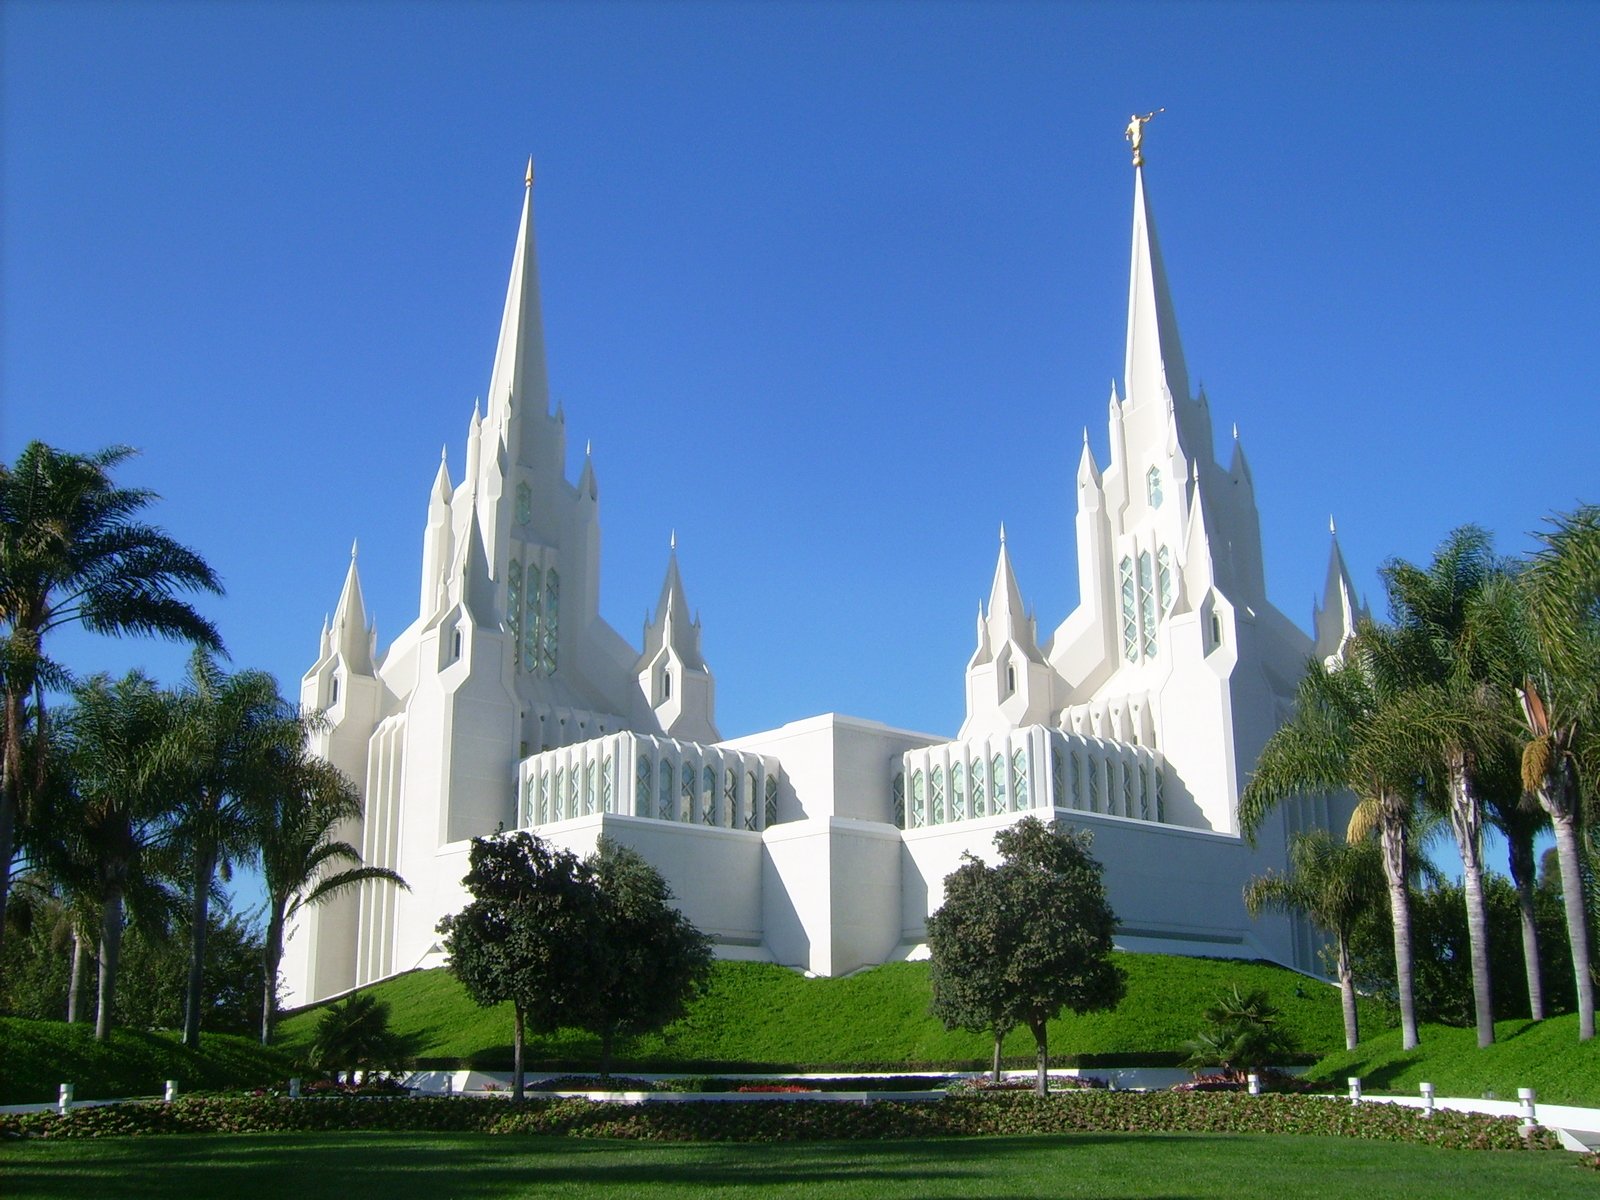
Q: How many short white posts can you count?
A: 7